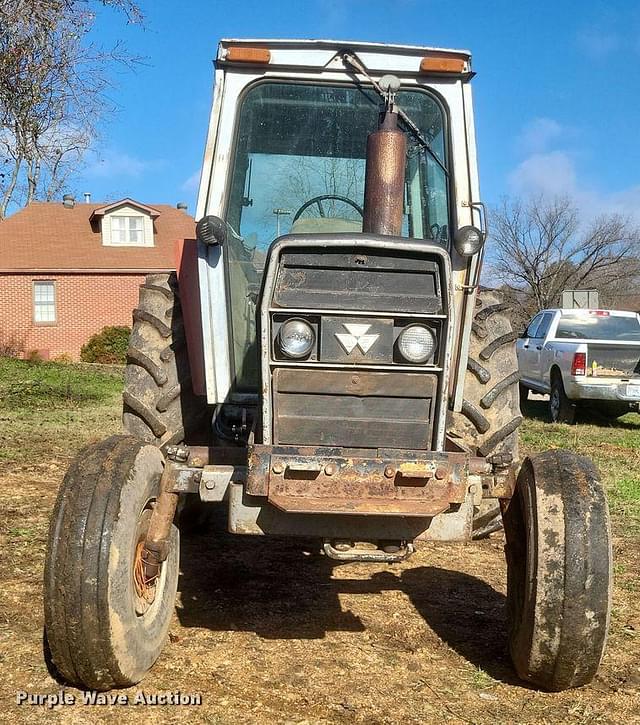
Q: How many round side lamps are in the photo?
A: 2